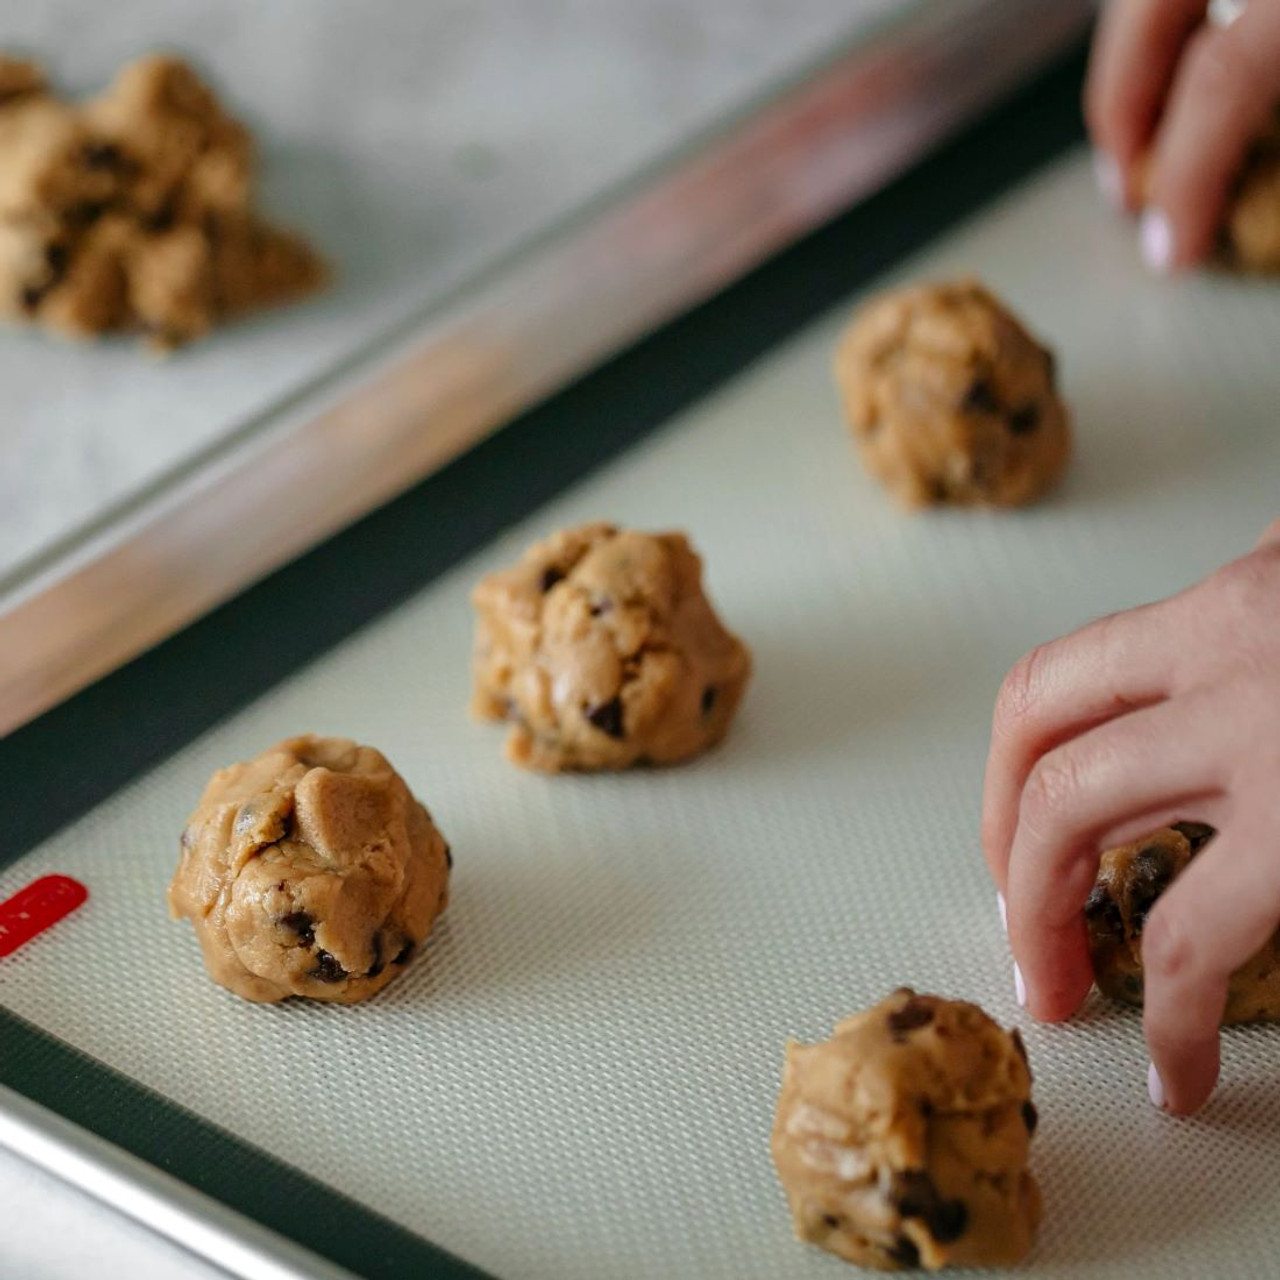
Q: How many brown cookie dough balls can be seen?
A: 6